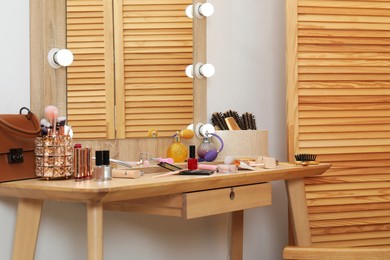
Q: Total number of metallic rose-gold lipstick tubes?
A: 3